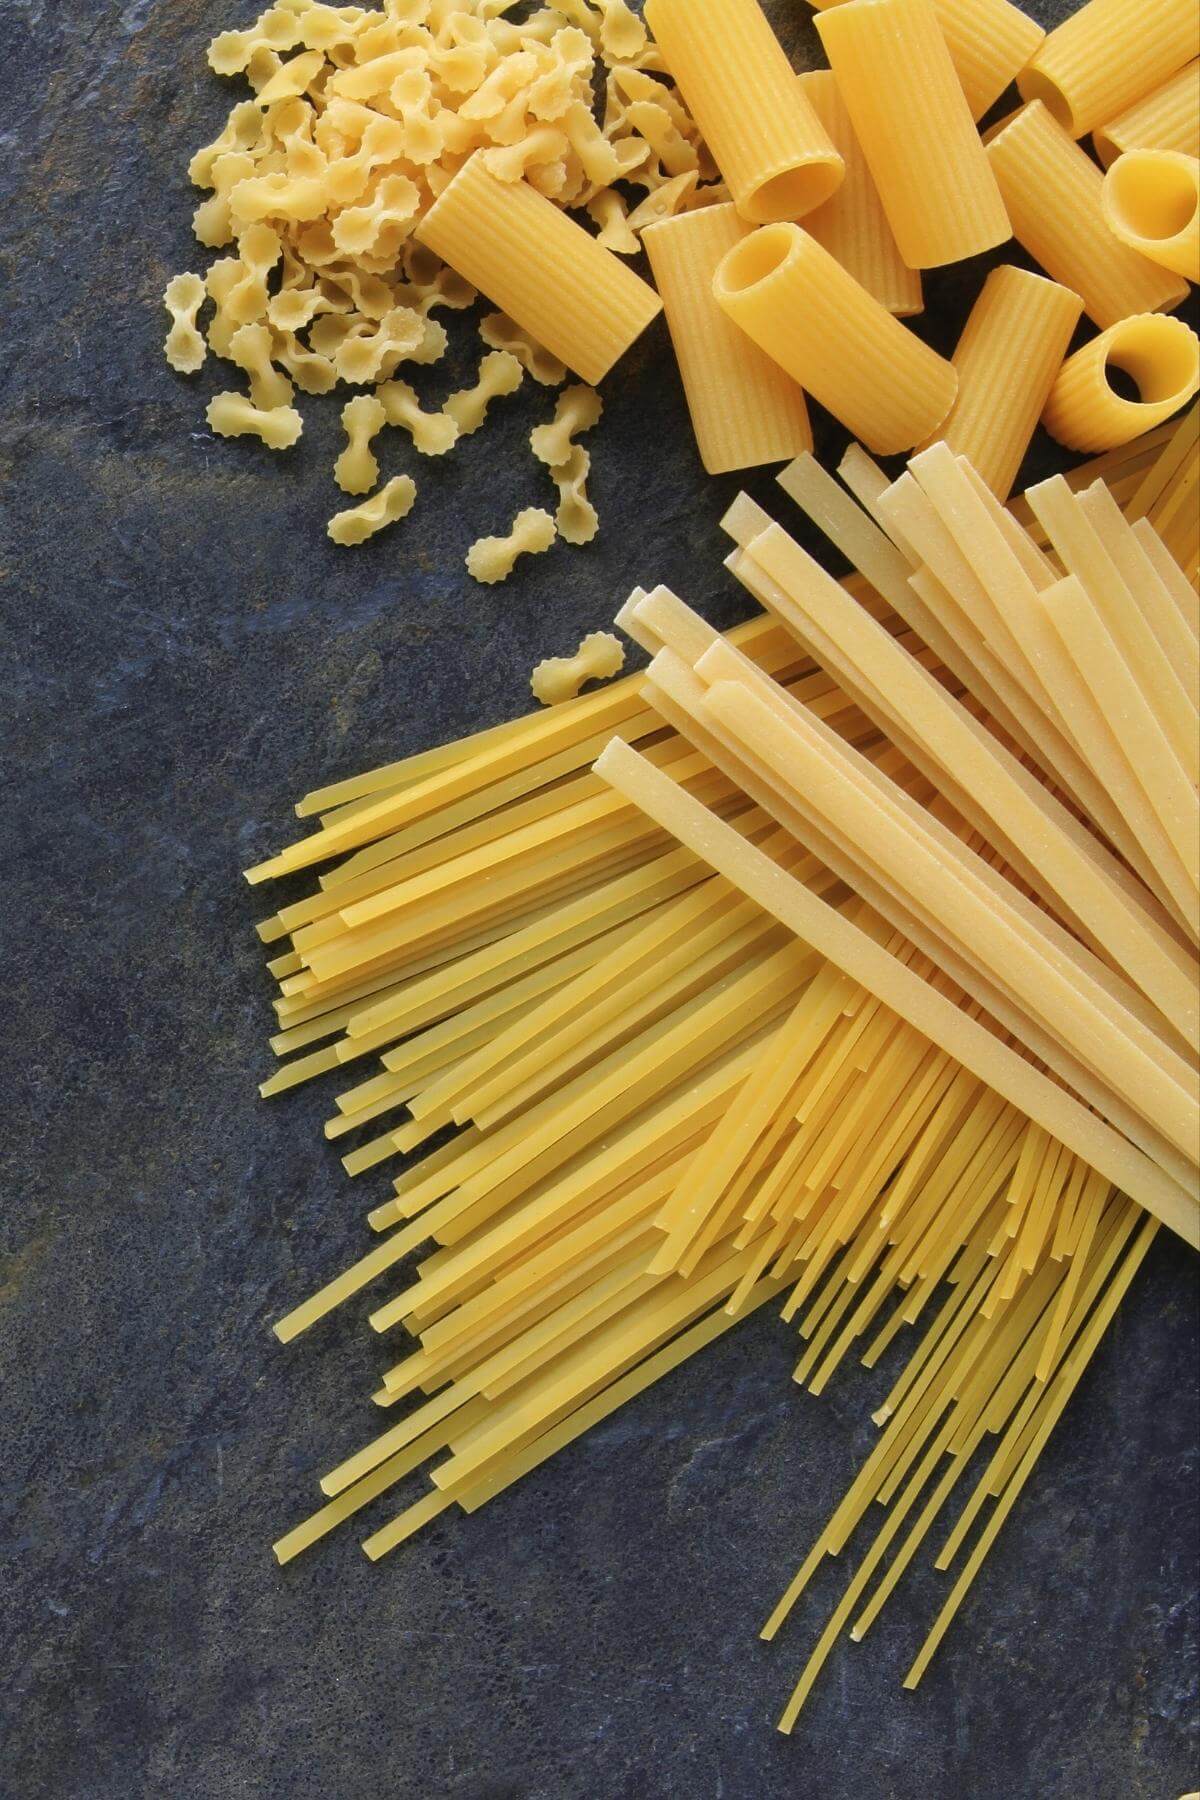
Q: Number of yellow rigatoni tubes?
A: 13